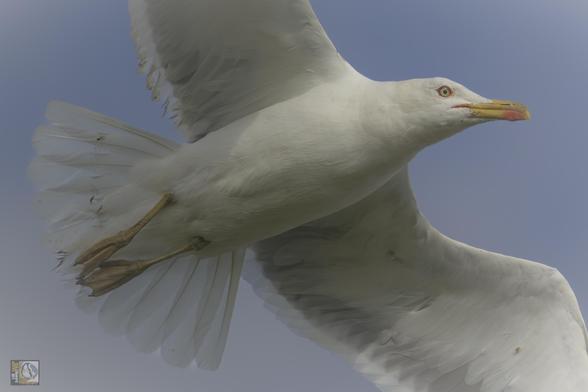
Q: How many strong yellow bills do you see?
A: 1